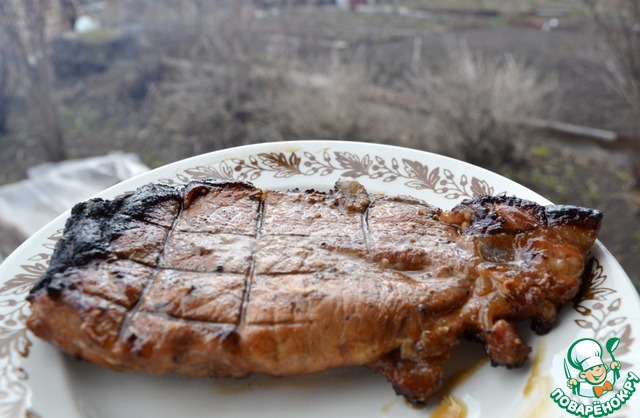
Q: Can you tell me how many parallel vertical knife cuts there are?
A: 3